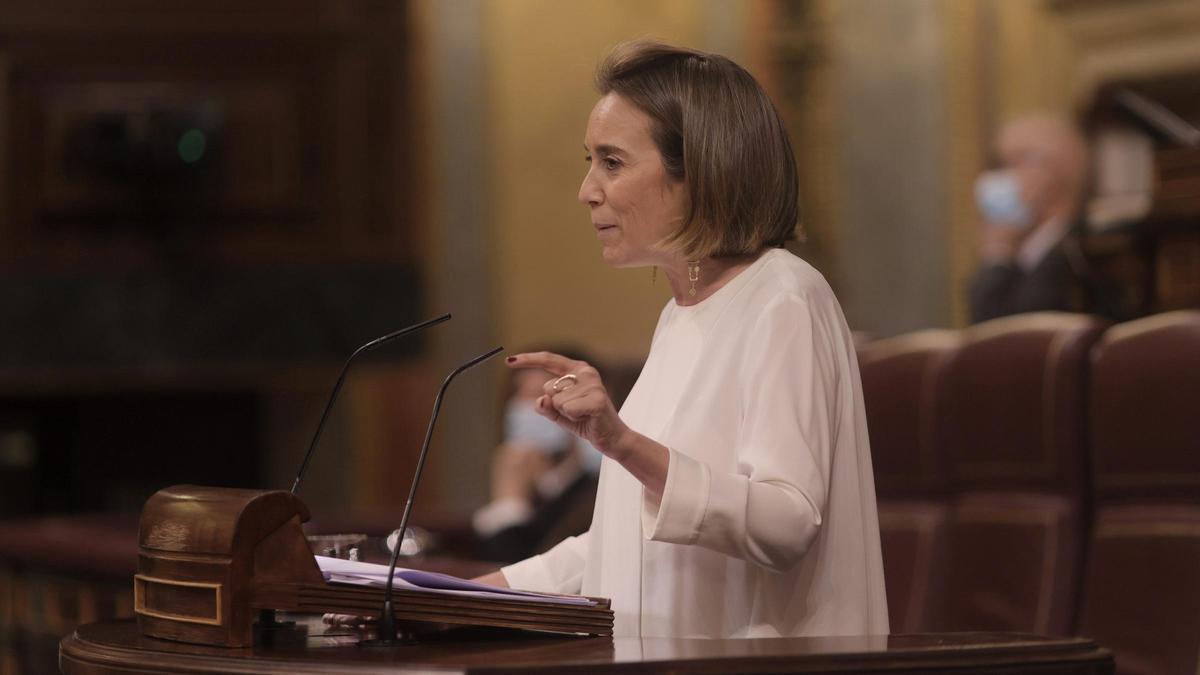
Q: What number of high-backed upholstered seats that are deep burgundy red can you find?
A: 3